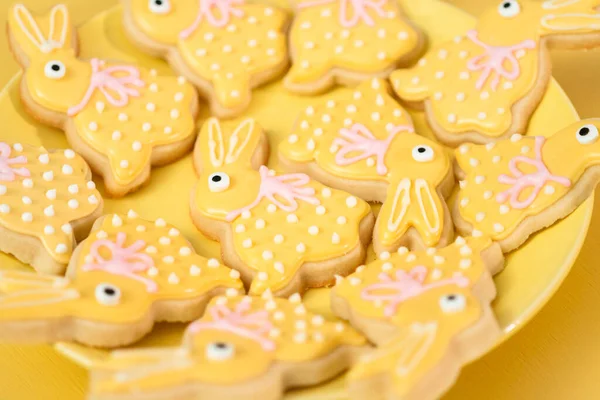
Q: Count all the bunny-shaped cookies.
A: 11